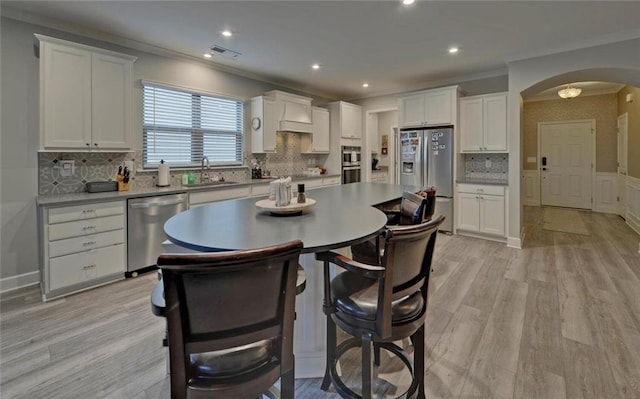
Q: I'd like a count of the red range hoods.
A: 0